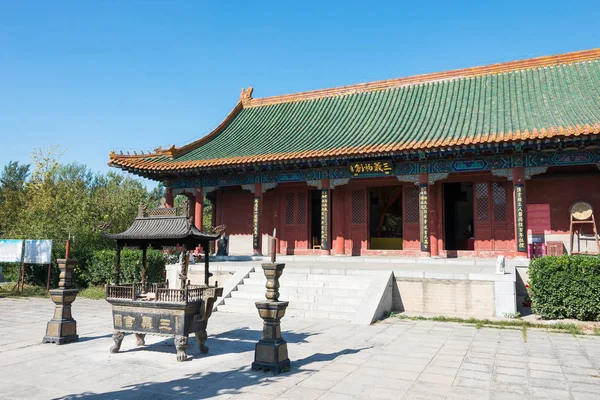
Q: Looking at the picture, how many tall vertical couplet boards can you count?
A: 4